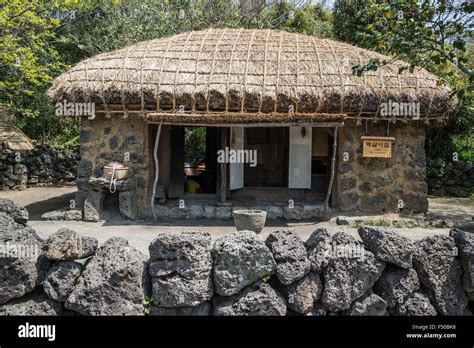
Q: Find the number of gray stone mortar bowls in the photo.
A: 1